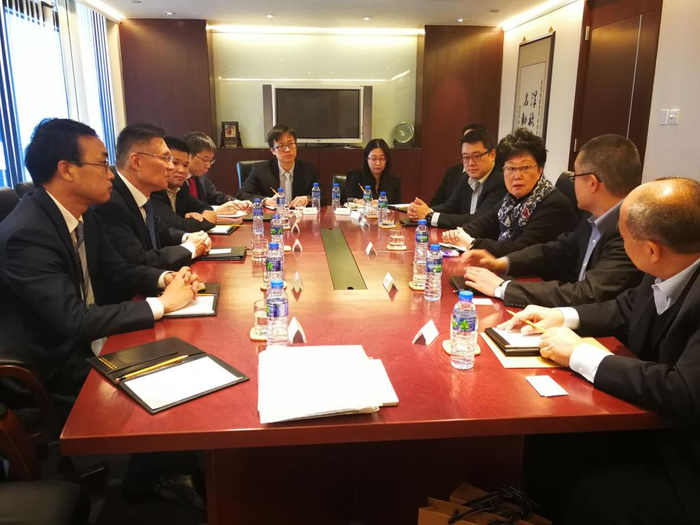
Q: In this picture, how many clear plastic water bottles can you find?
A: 12